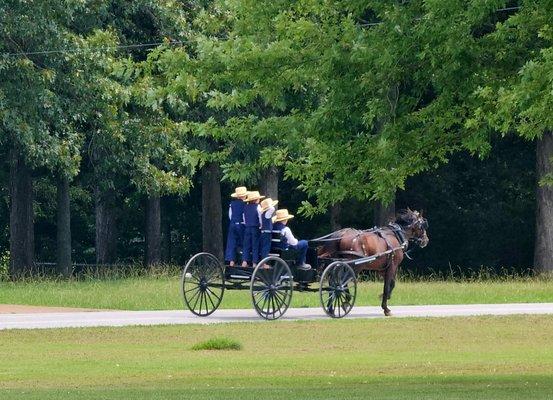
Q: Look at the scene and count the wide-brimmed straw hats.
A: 4